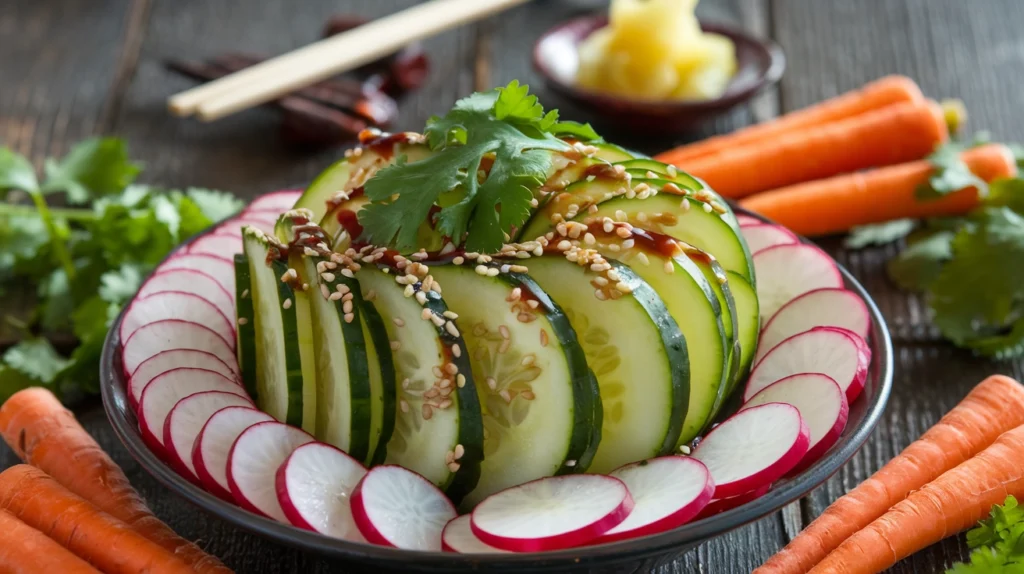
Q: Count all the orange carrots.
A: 8